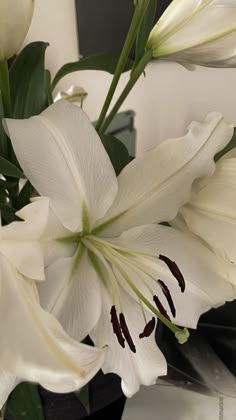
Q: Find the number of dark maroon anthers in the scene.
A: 6